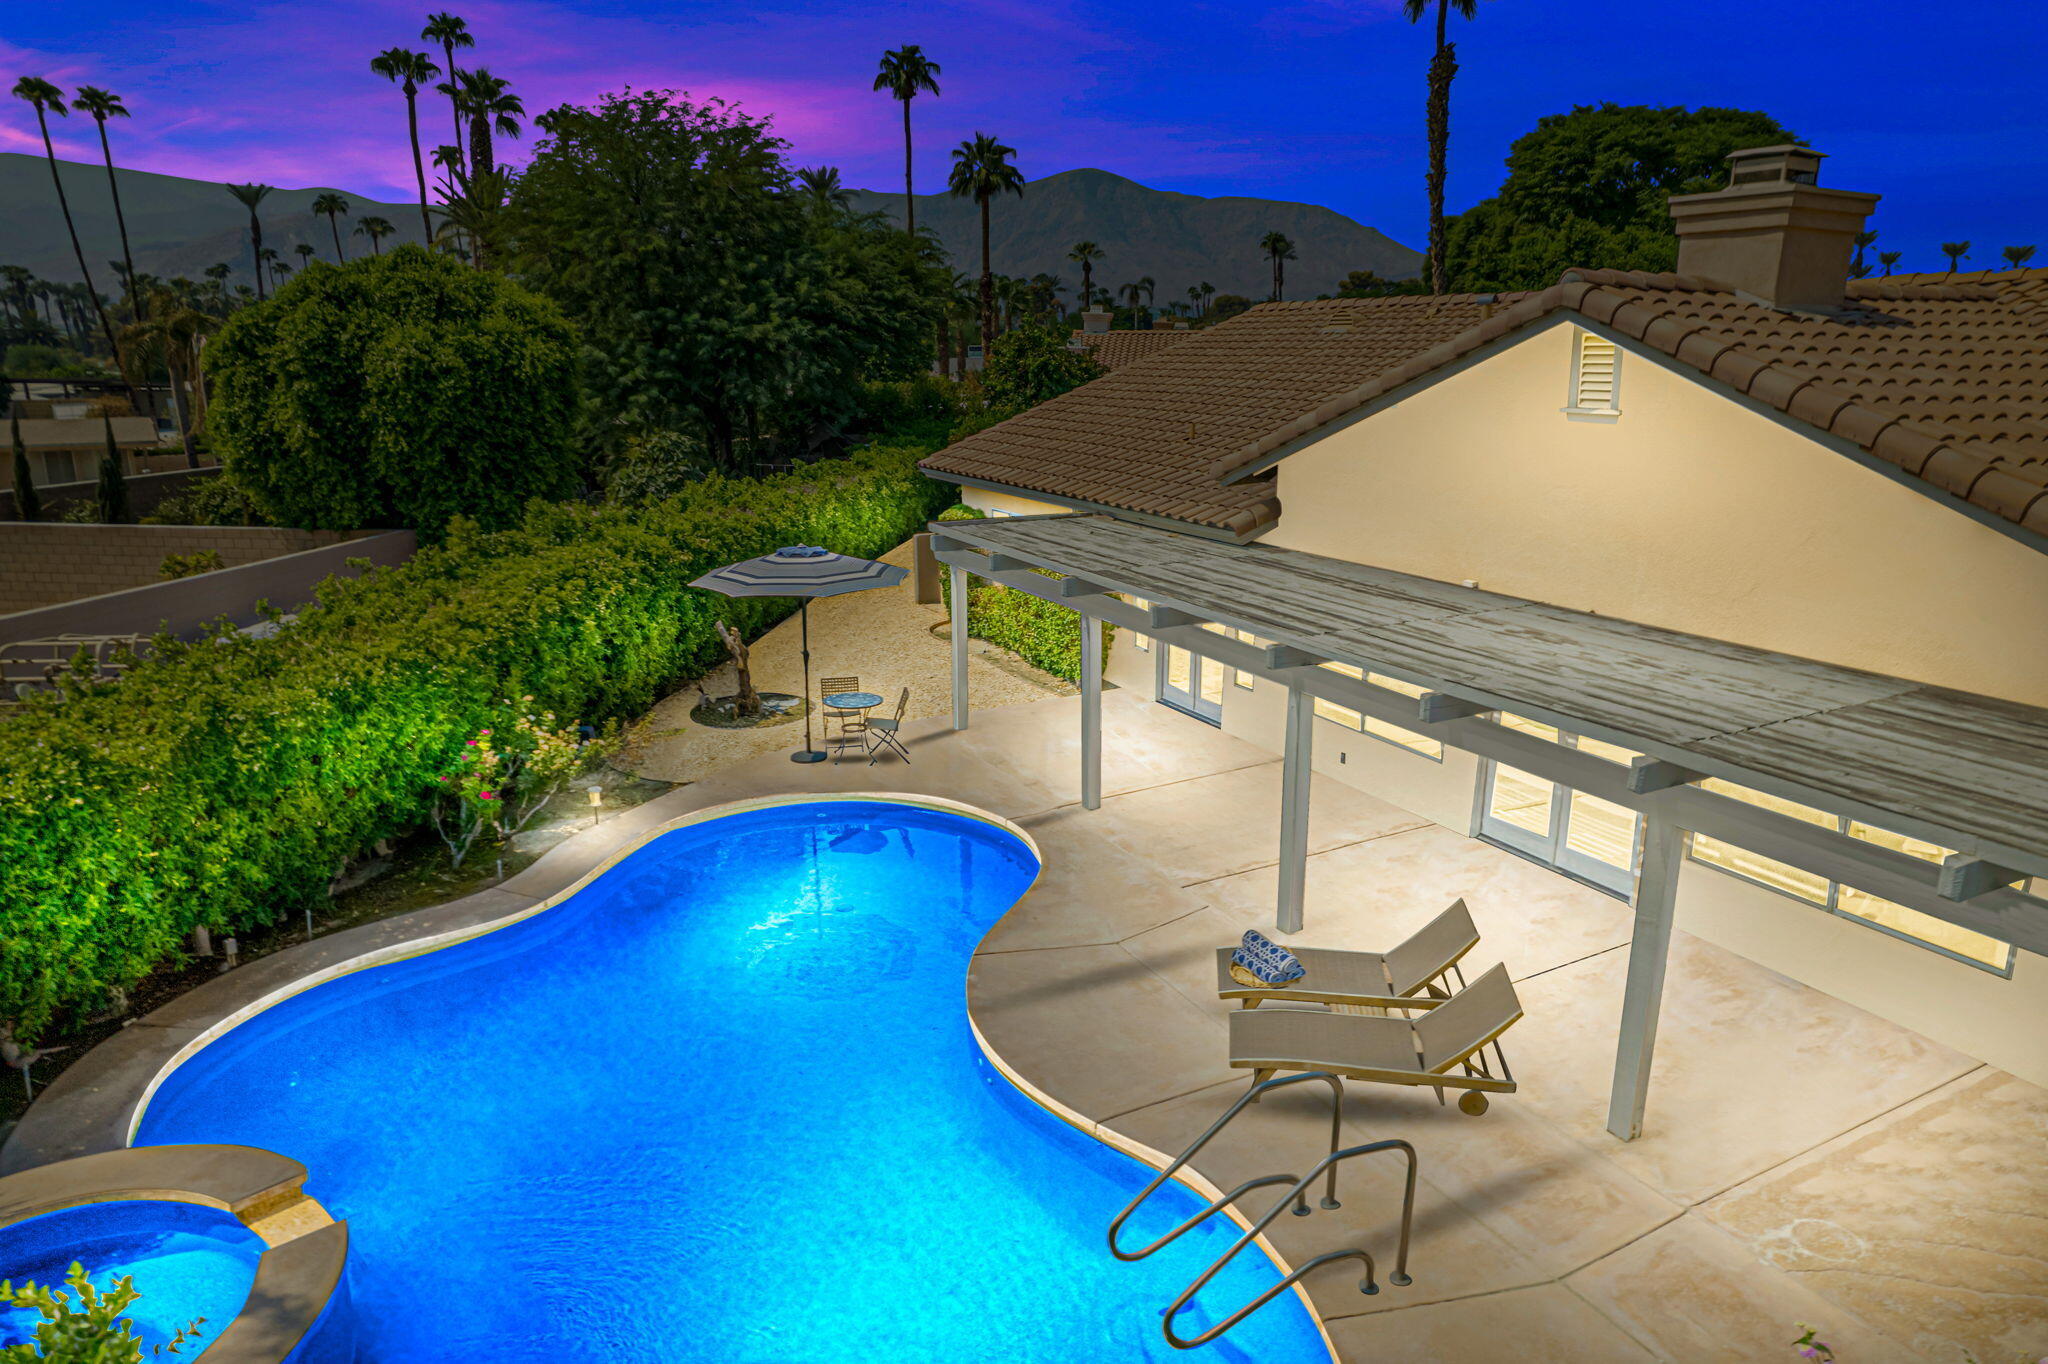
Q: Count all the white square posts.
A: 4